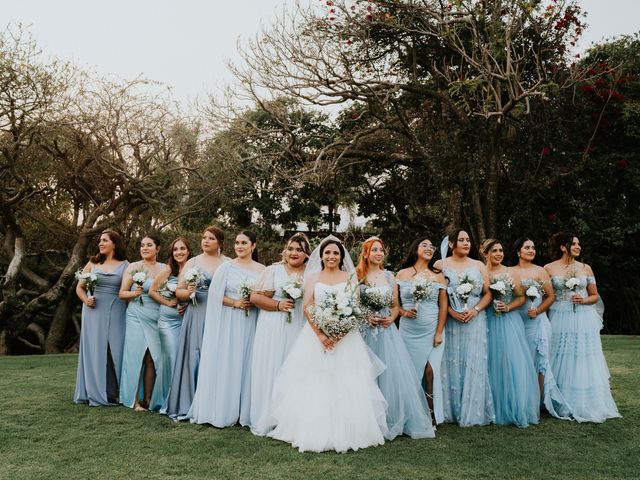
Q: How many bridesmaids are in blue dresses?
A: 12